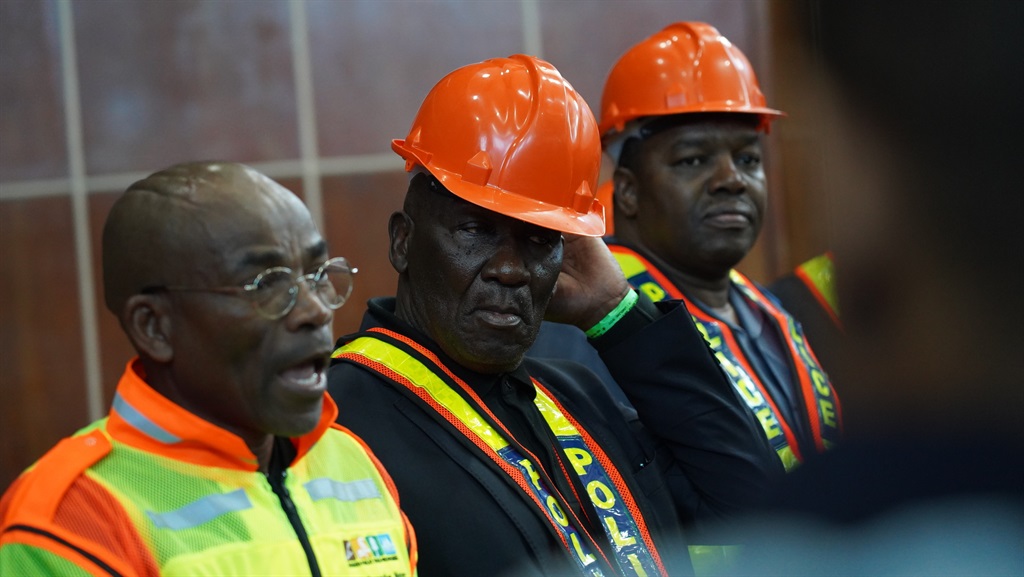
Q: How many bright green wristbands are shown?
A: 1